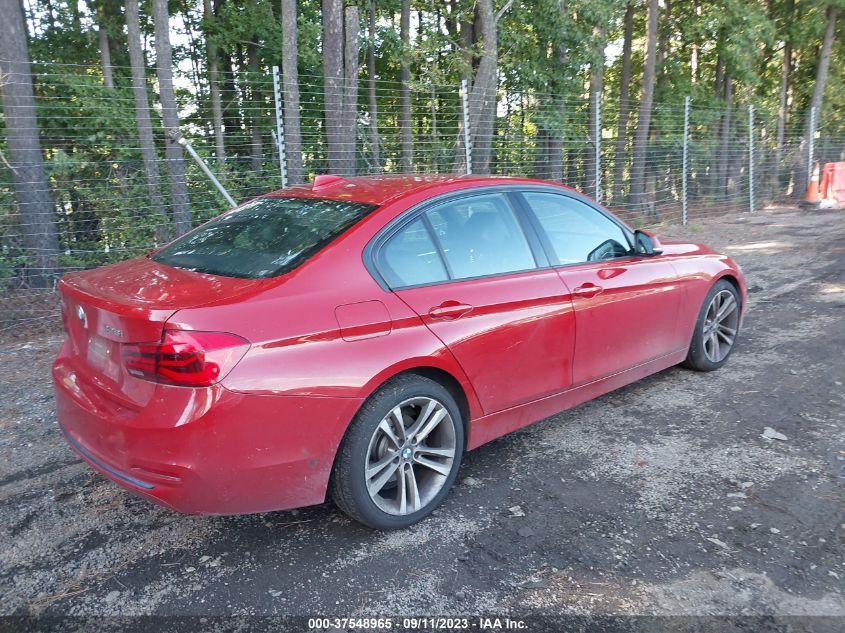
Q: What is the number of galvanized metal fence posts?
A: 6